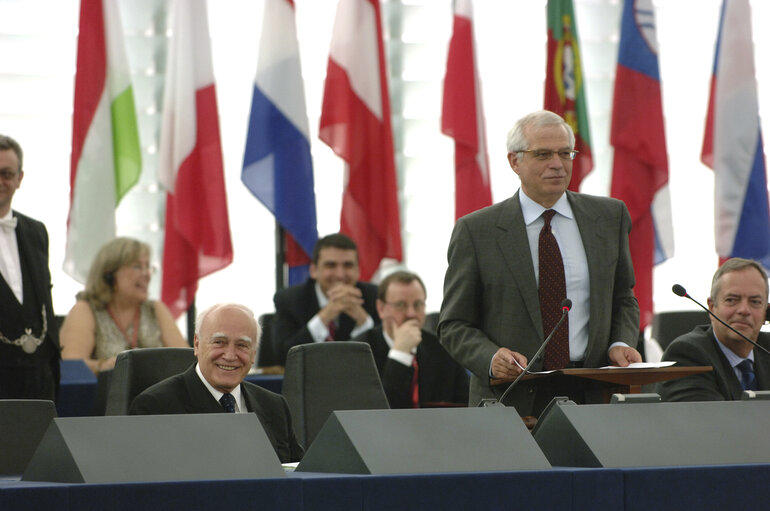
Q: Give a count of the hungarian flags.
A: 1